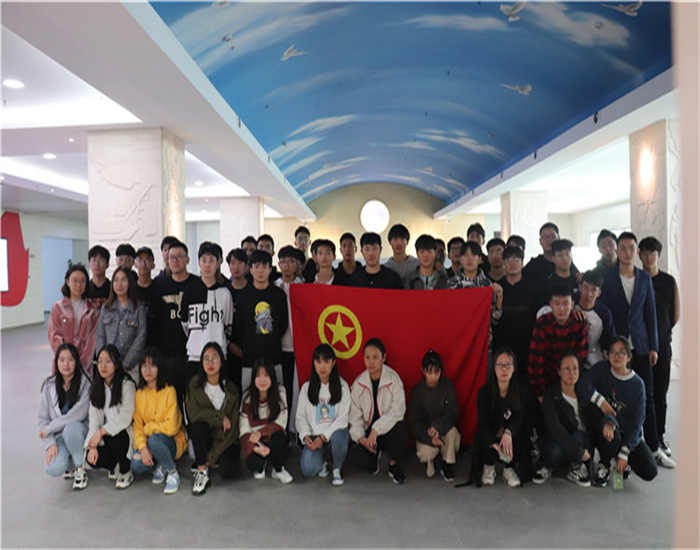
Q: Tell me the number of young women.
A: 13